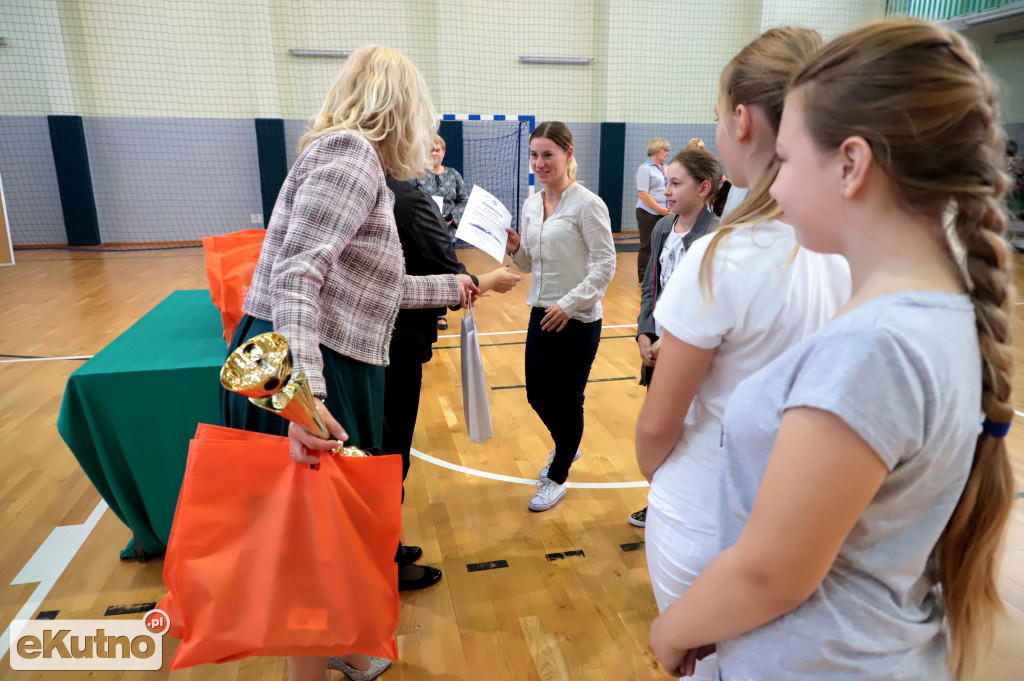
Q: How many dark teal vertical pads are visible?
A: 4